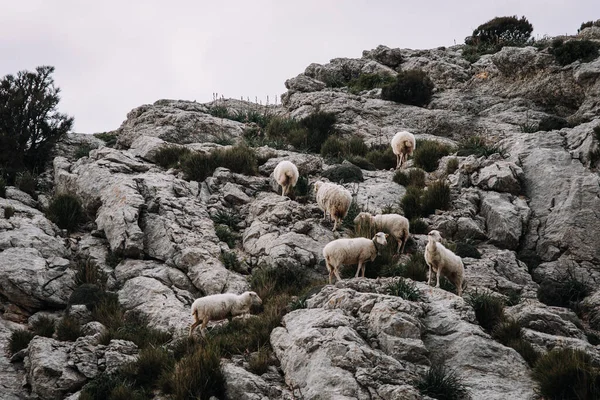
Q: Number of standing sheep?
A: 7